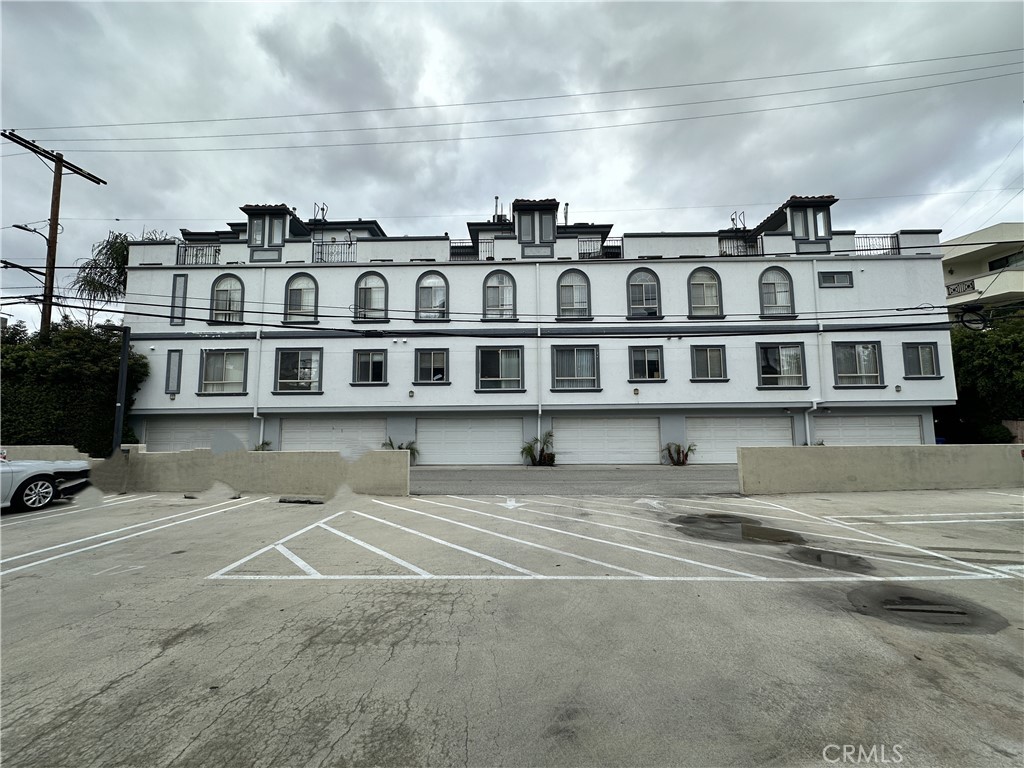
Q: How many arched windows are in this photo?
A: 9